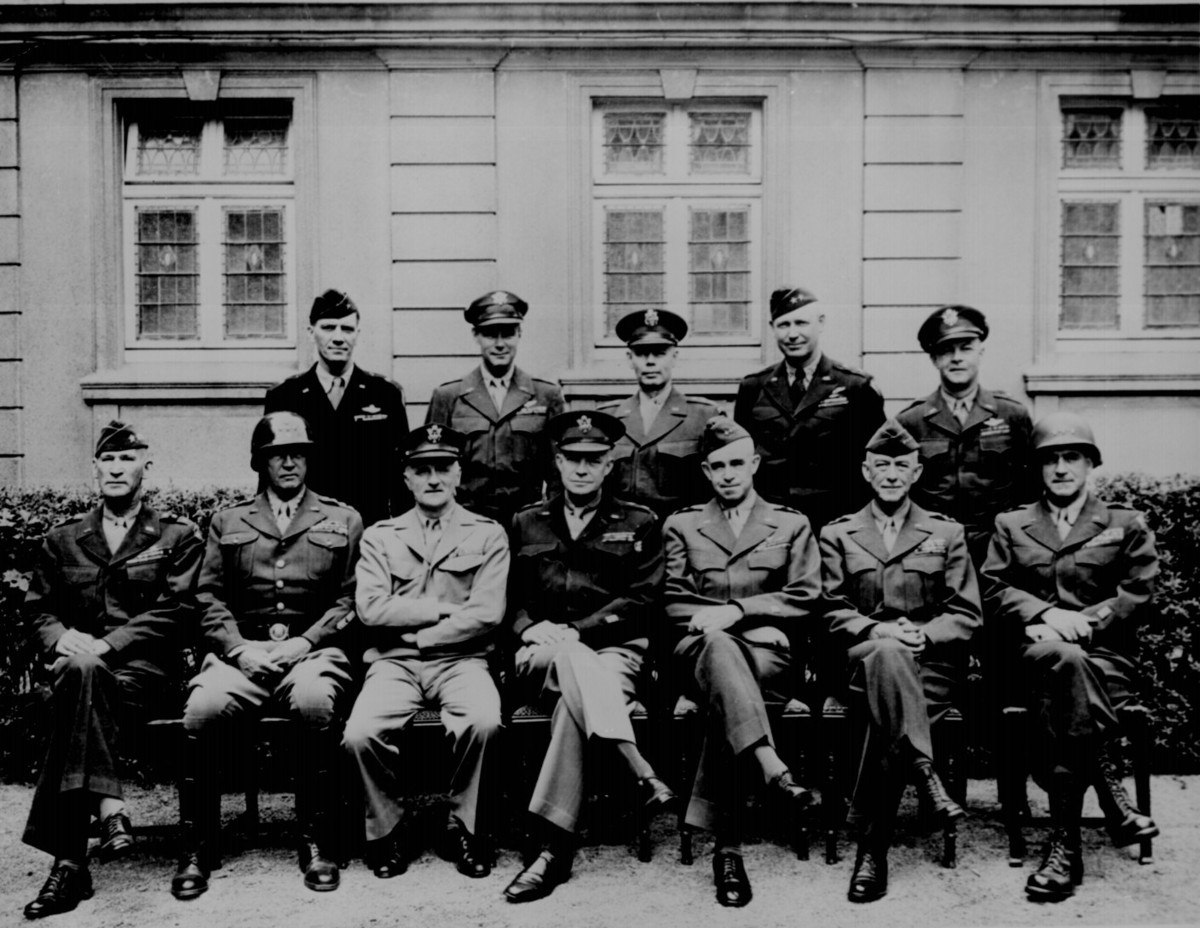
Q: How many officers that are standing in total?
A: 5